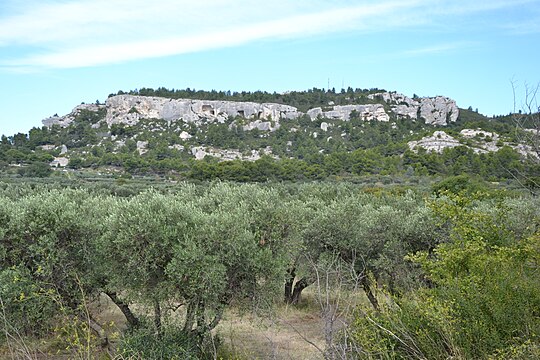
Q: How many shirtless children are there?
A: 0